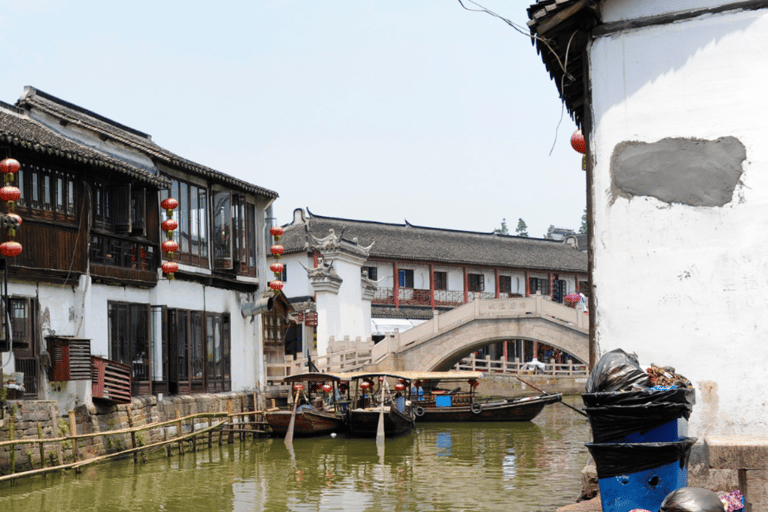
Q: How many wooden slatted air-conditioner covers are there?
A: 2